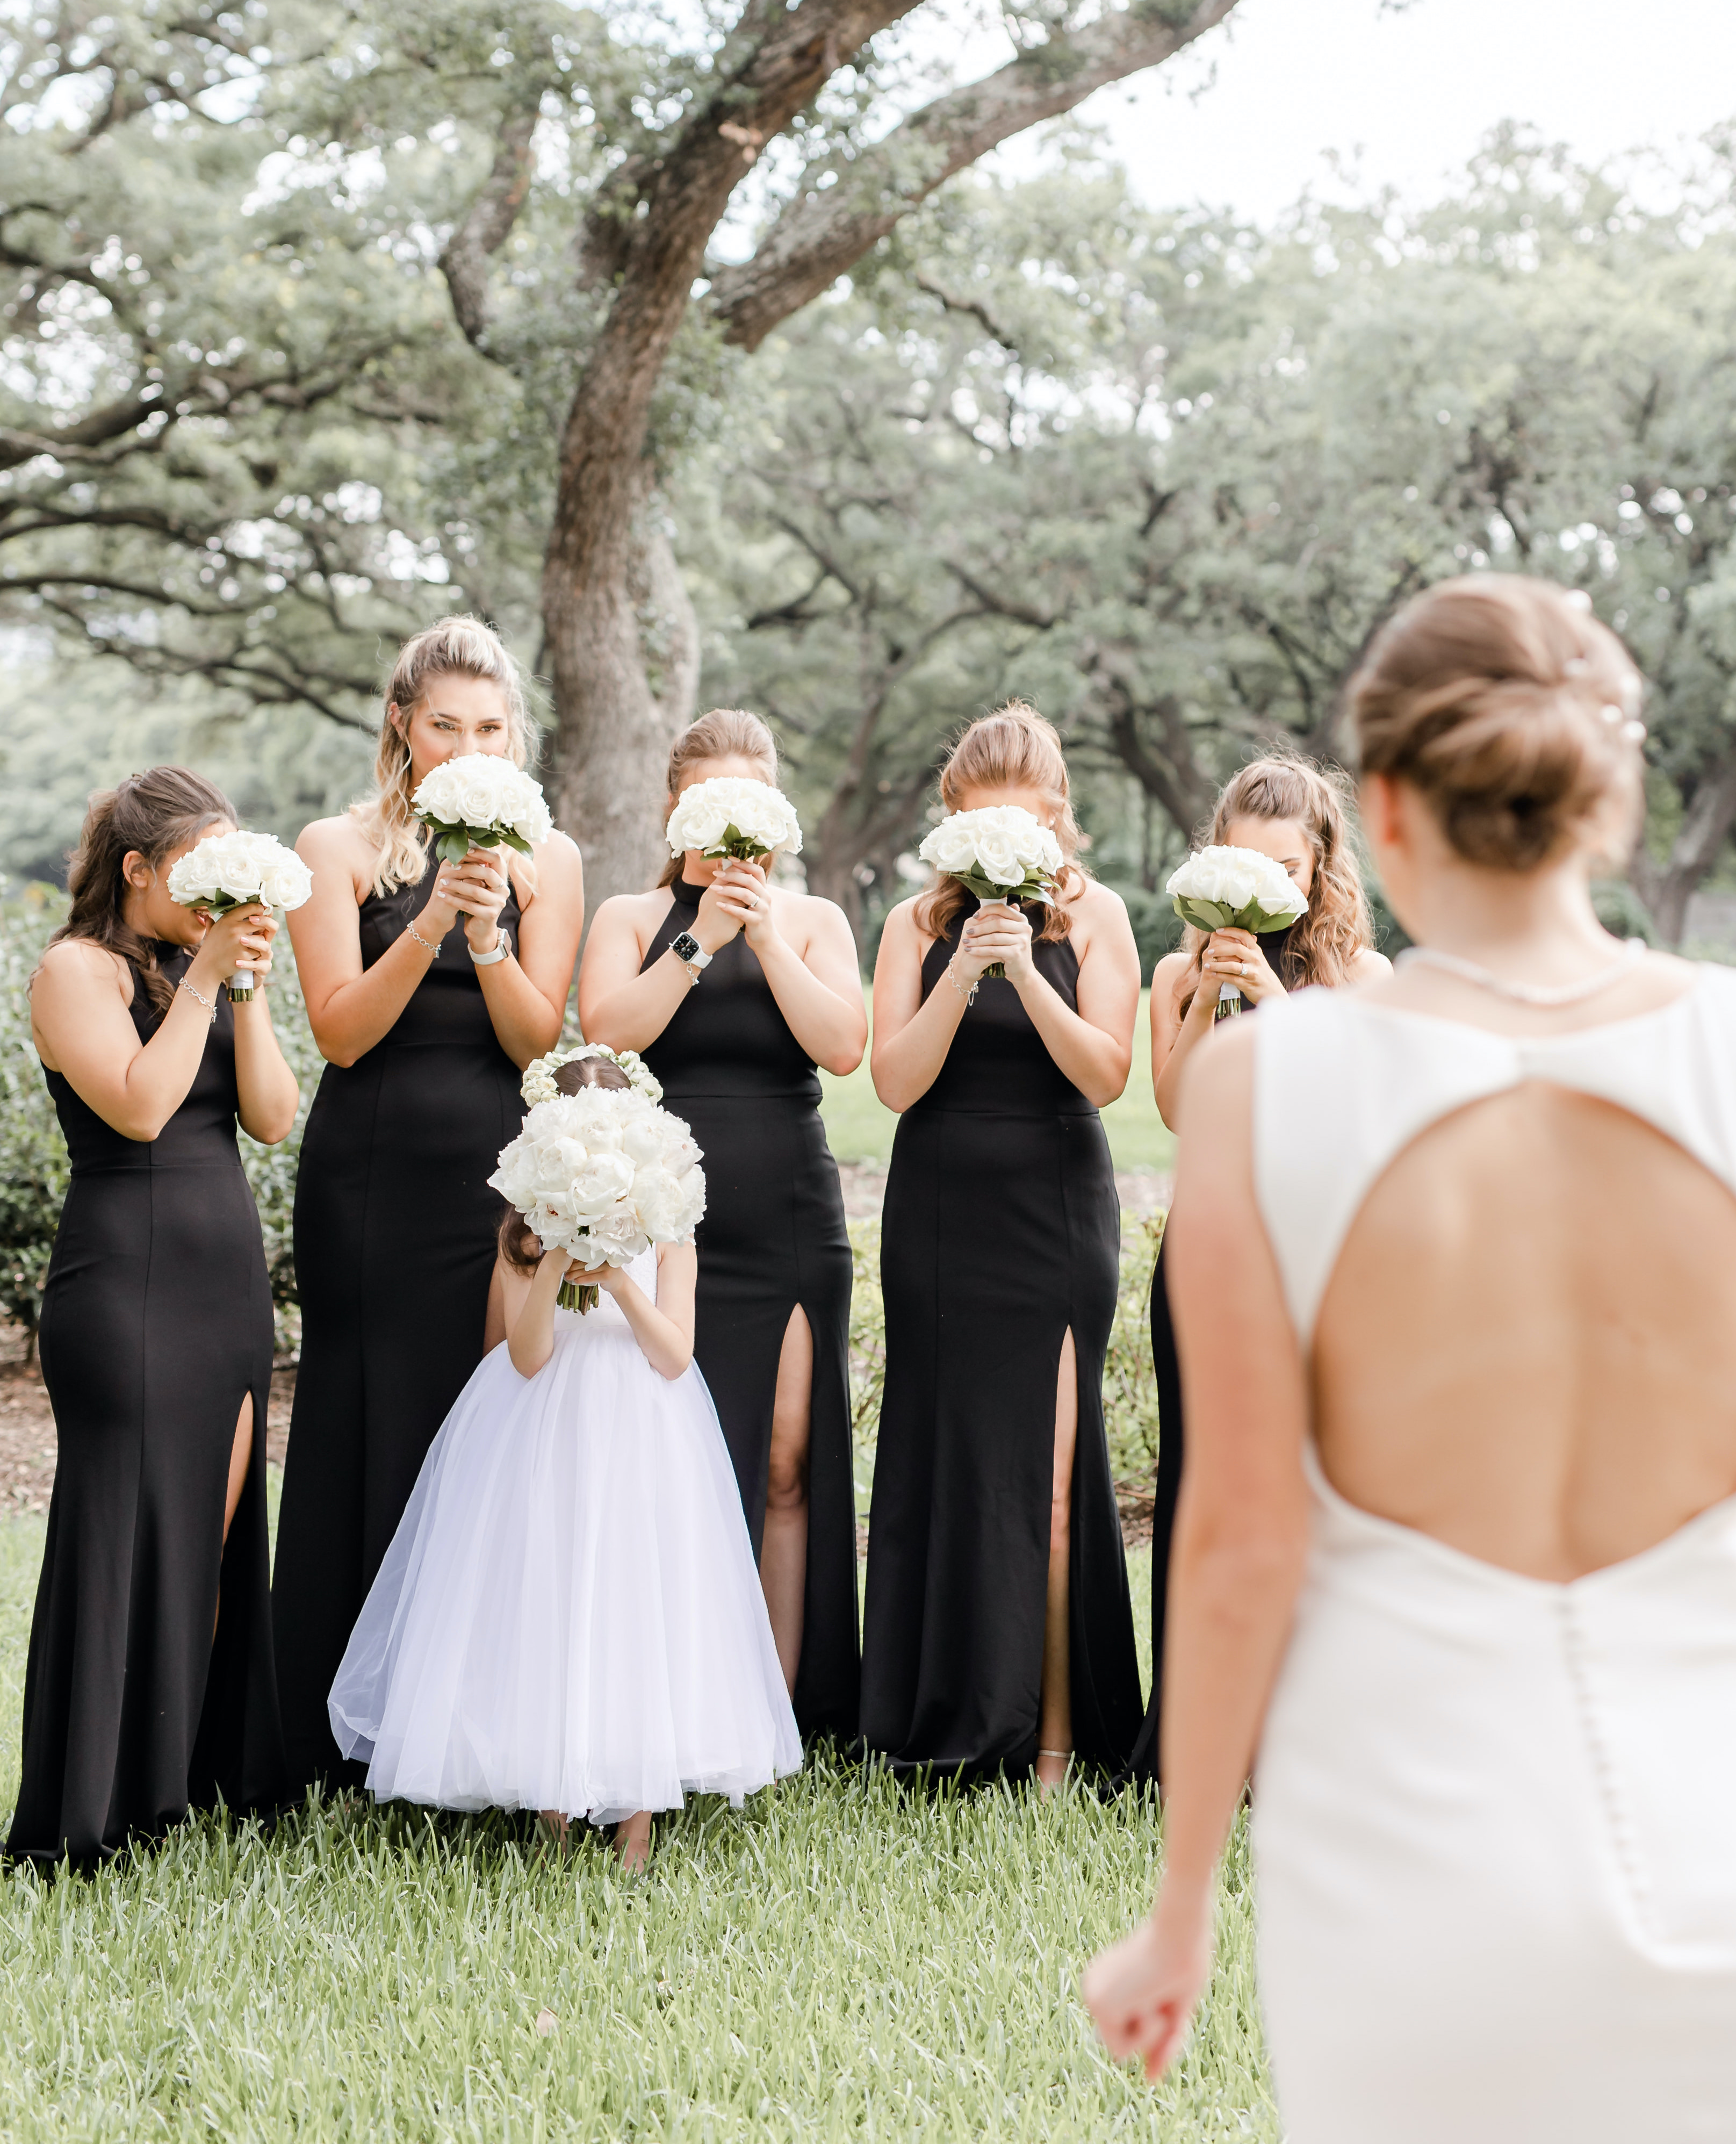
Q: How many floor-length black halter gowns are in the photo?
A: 5